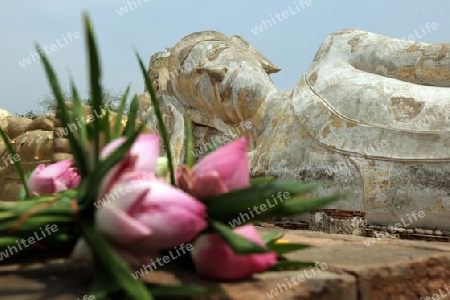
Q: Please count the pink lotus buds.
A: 5